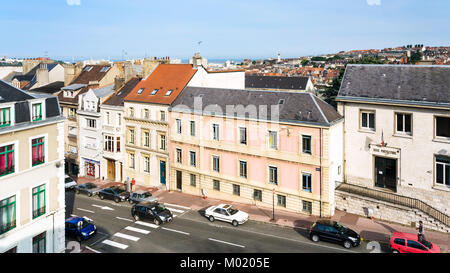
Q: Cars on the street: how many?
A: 9